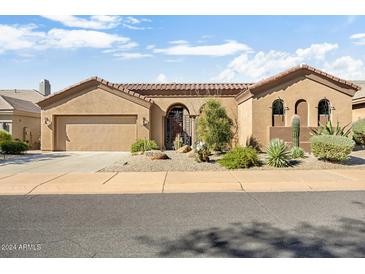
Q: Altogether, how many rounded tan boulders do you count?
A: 2